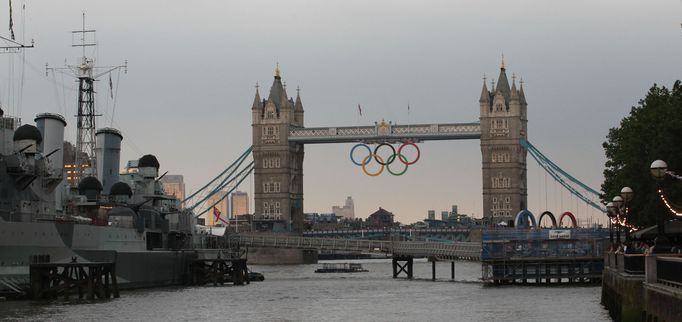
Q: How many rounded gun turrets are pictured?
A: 4